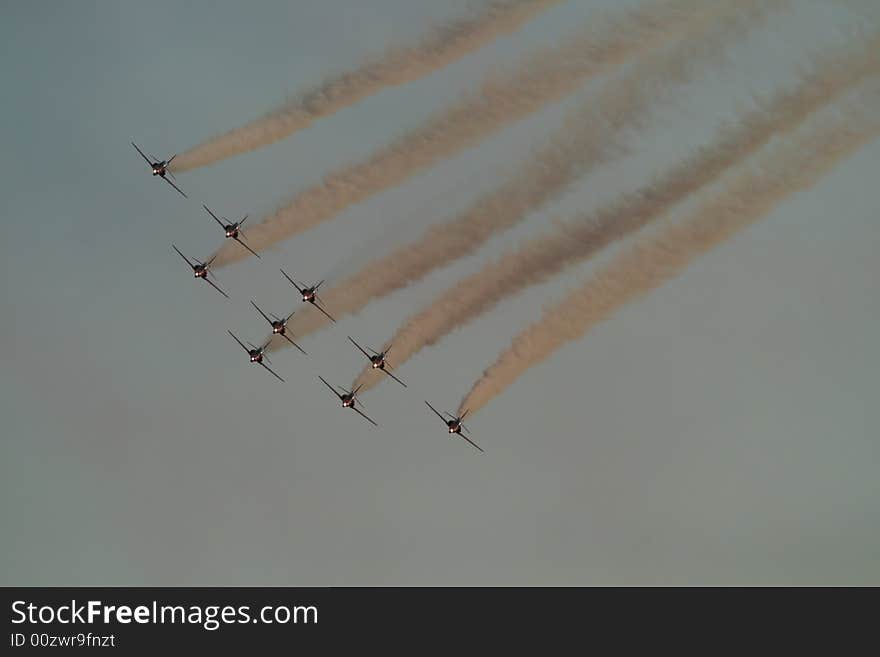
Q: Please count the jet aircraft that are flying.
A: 9